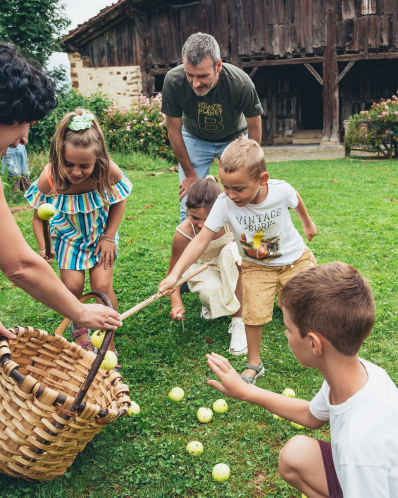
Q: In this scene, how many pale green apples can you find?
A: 12